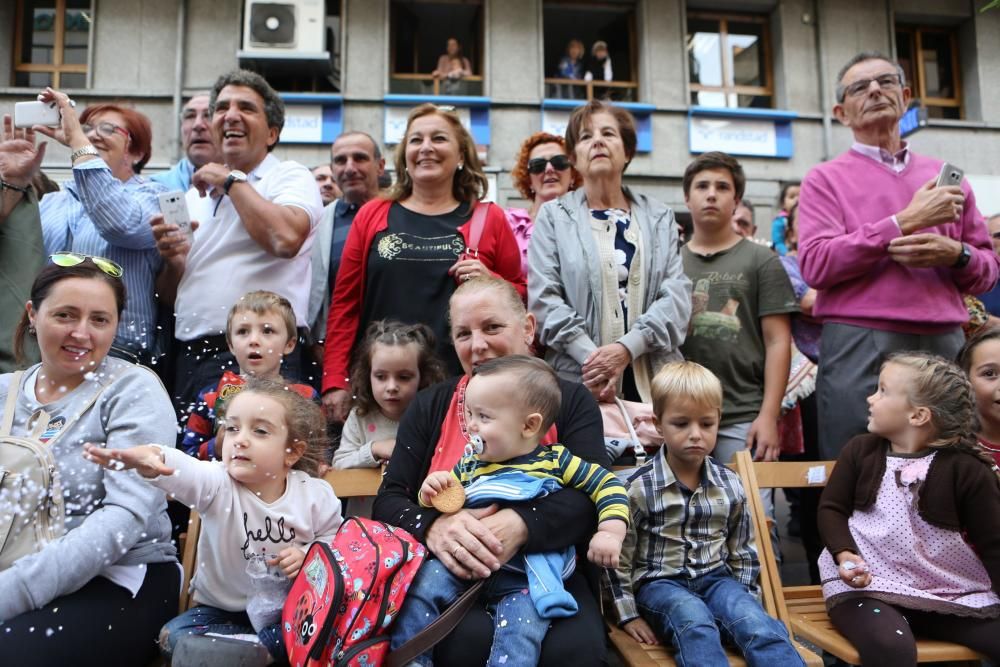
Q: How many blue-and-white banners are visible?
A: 4